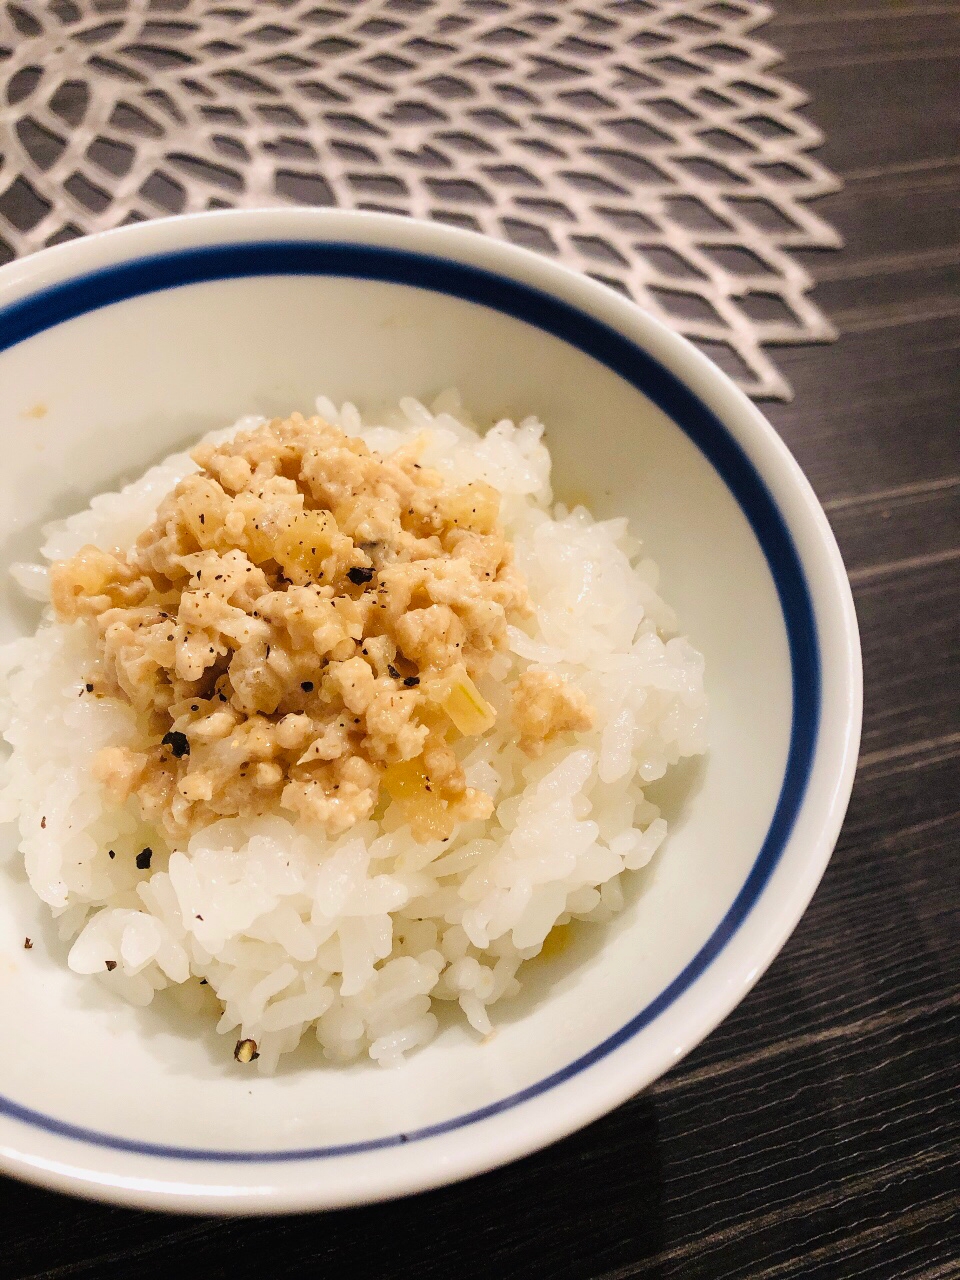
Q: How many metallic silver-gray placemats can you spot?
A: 1